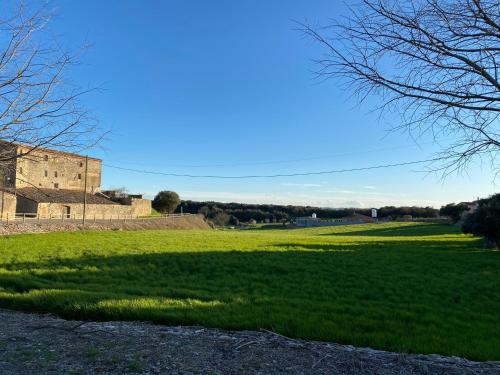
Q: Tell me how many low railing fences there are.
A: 1